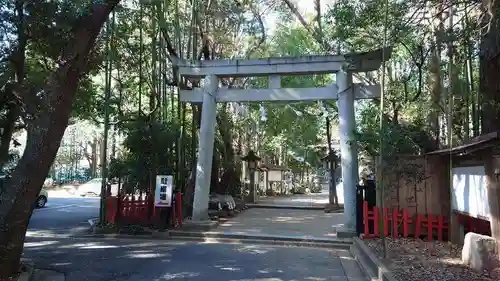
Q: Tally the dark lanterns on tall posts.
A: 2